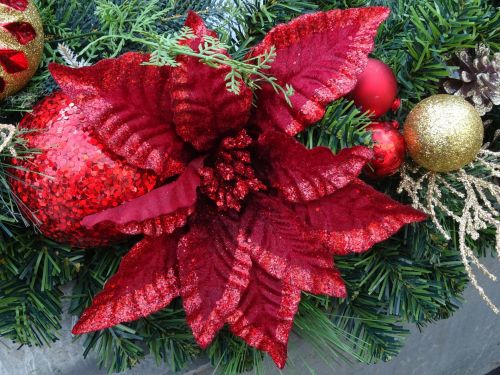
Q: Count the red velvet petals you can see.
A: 10